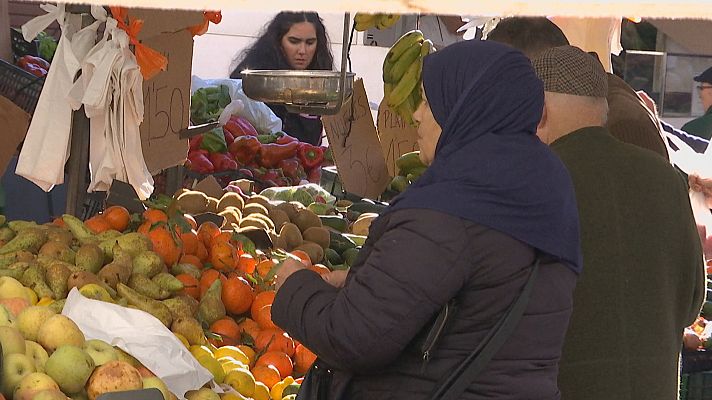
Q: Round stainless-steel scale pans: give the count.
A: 1